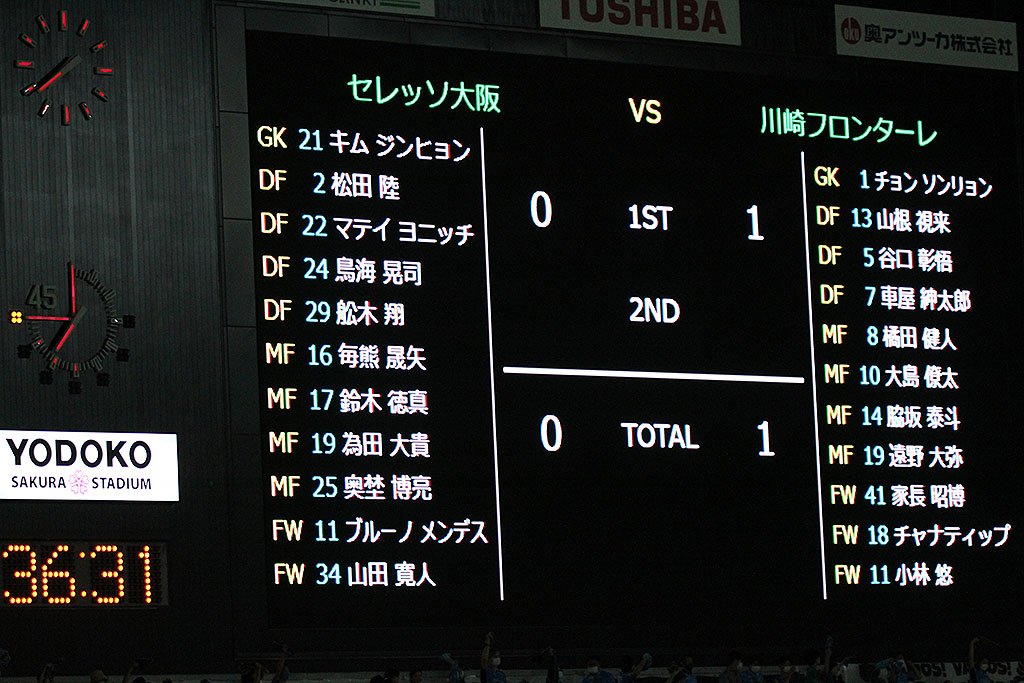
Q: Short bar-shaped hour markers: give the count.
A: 12